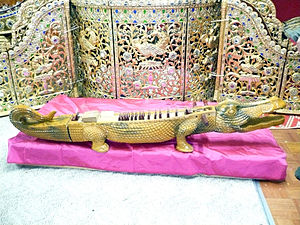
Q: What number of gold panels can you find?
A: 7